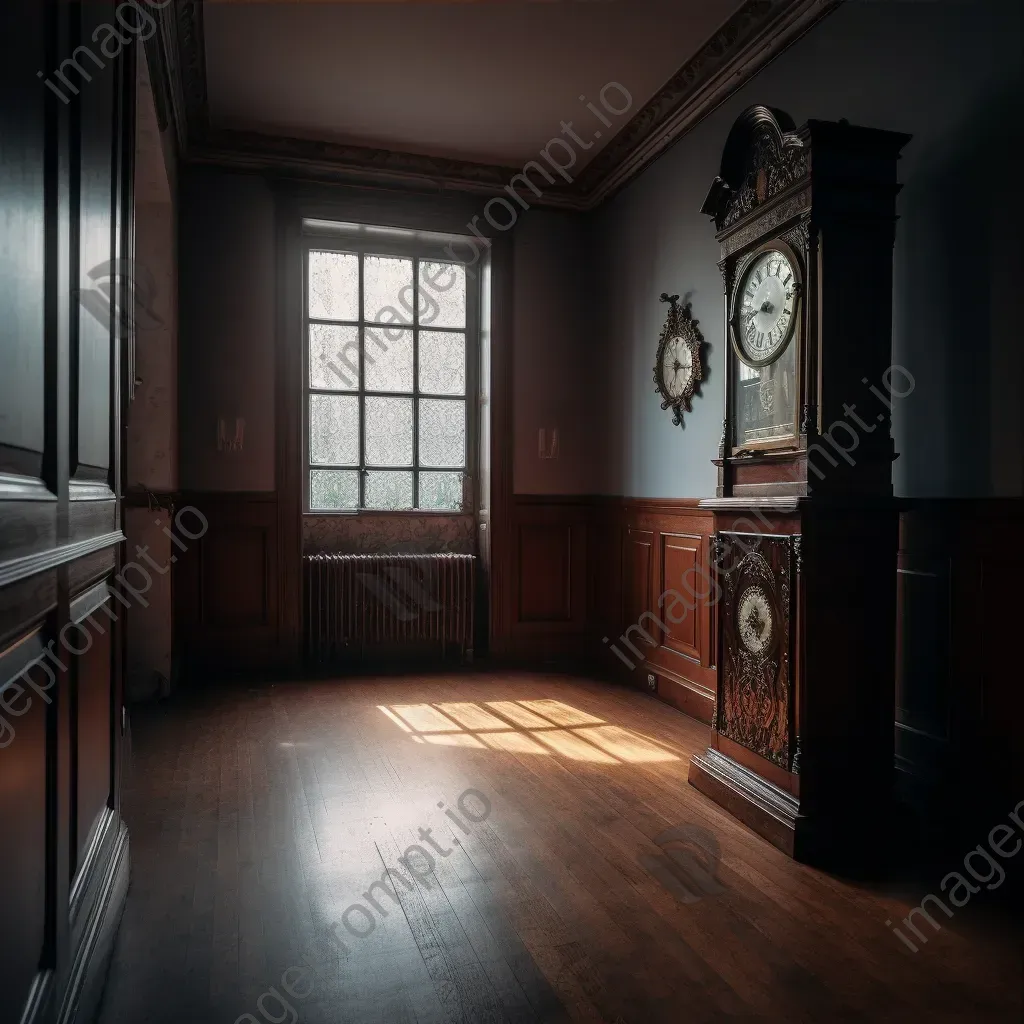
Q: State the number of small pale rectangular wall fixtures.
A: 2